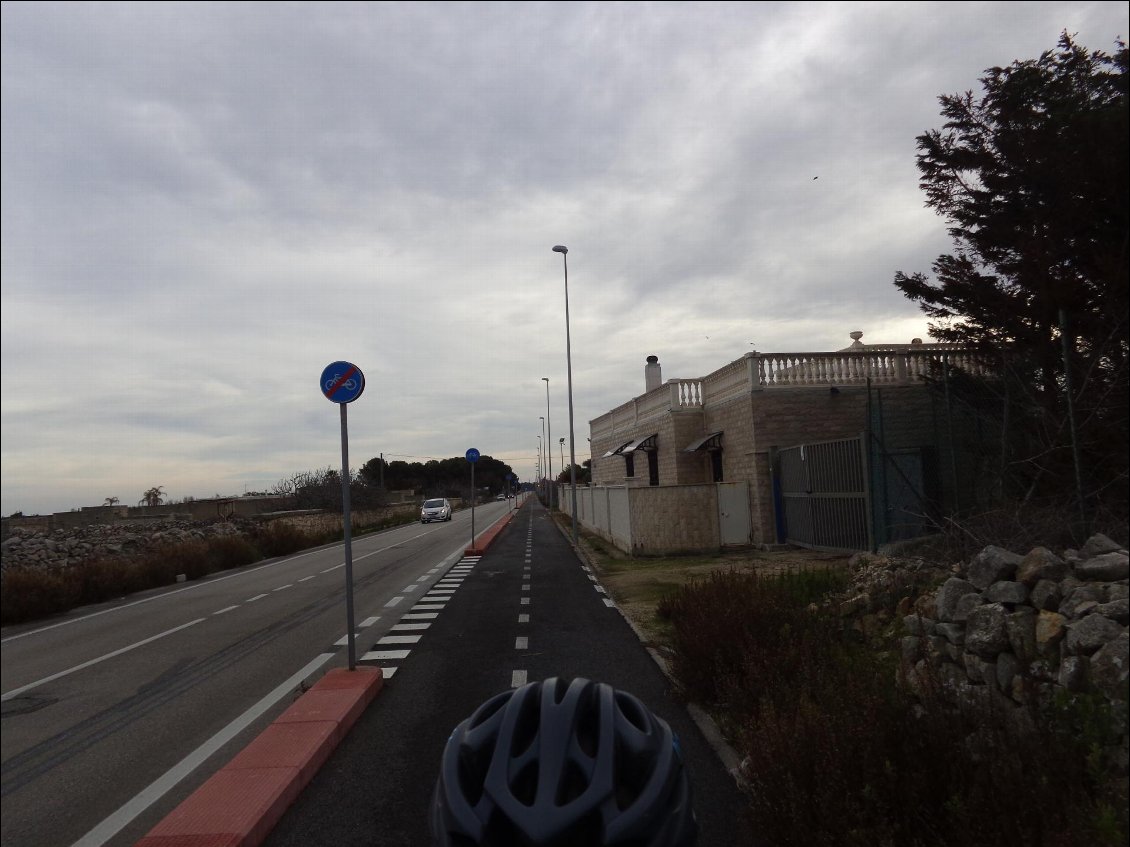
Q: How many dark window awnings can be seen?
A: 3